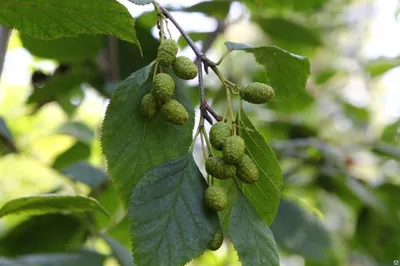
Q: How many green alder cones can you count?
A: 12